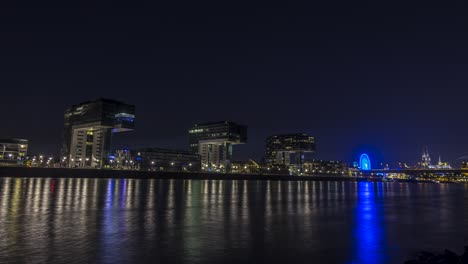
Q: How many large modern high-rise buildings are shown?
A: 3